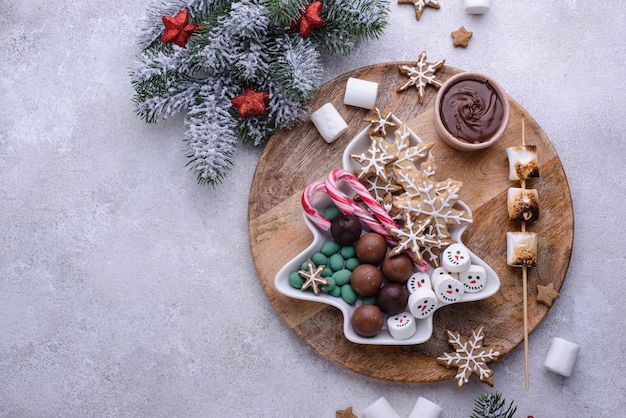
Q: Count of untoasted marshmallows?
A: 13